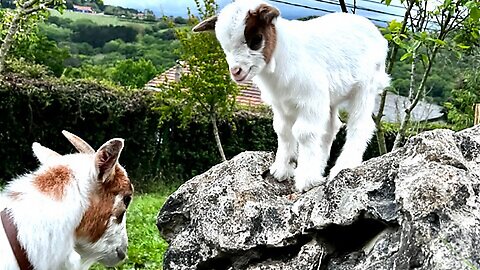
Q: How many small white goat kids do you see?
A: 1